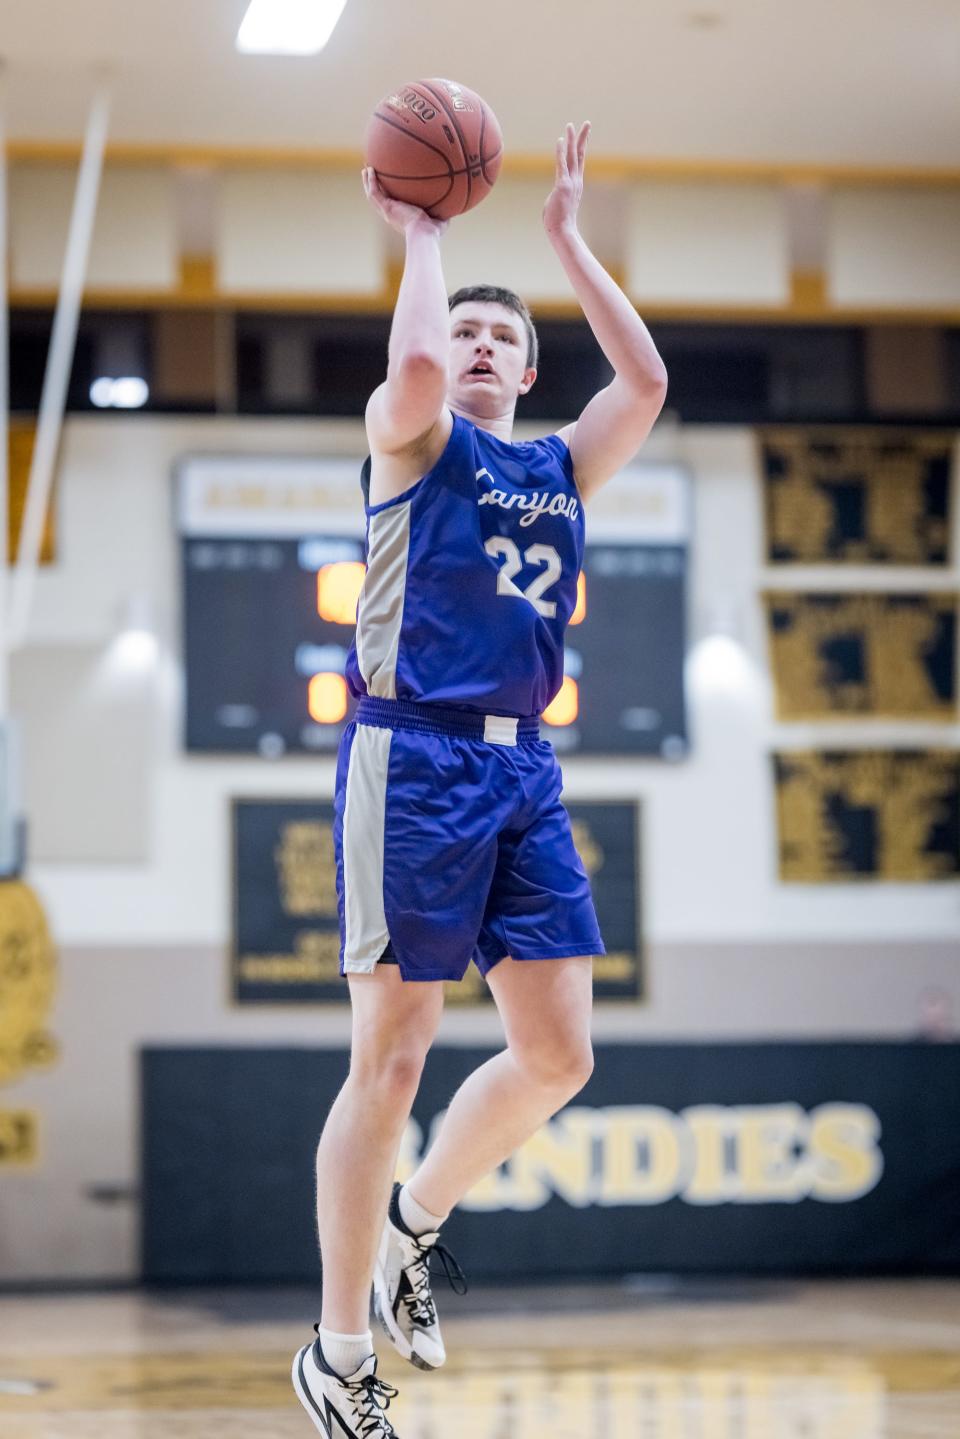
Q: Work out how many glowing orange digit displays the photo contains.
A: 4